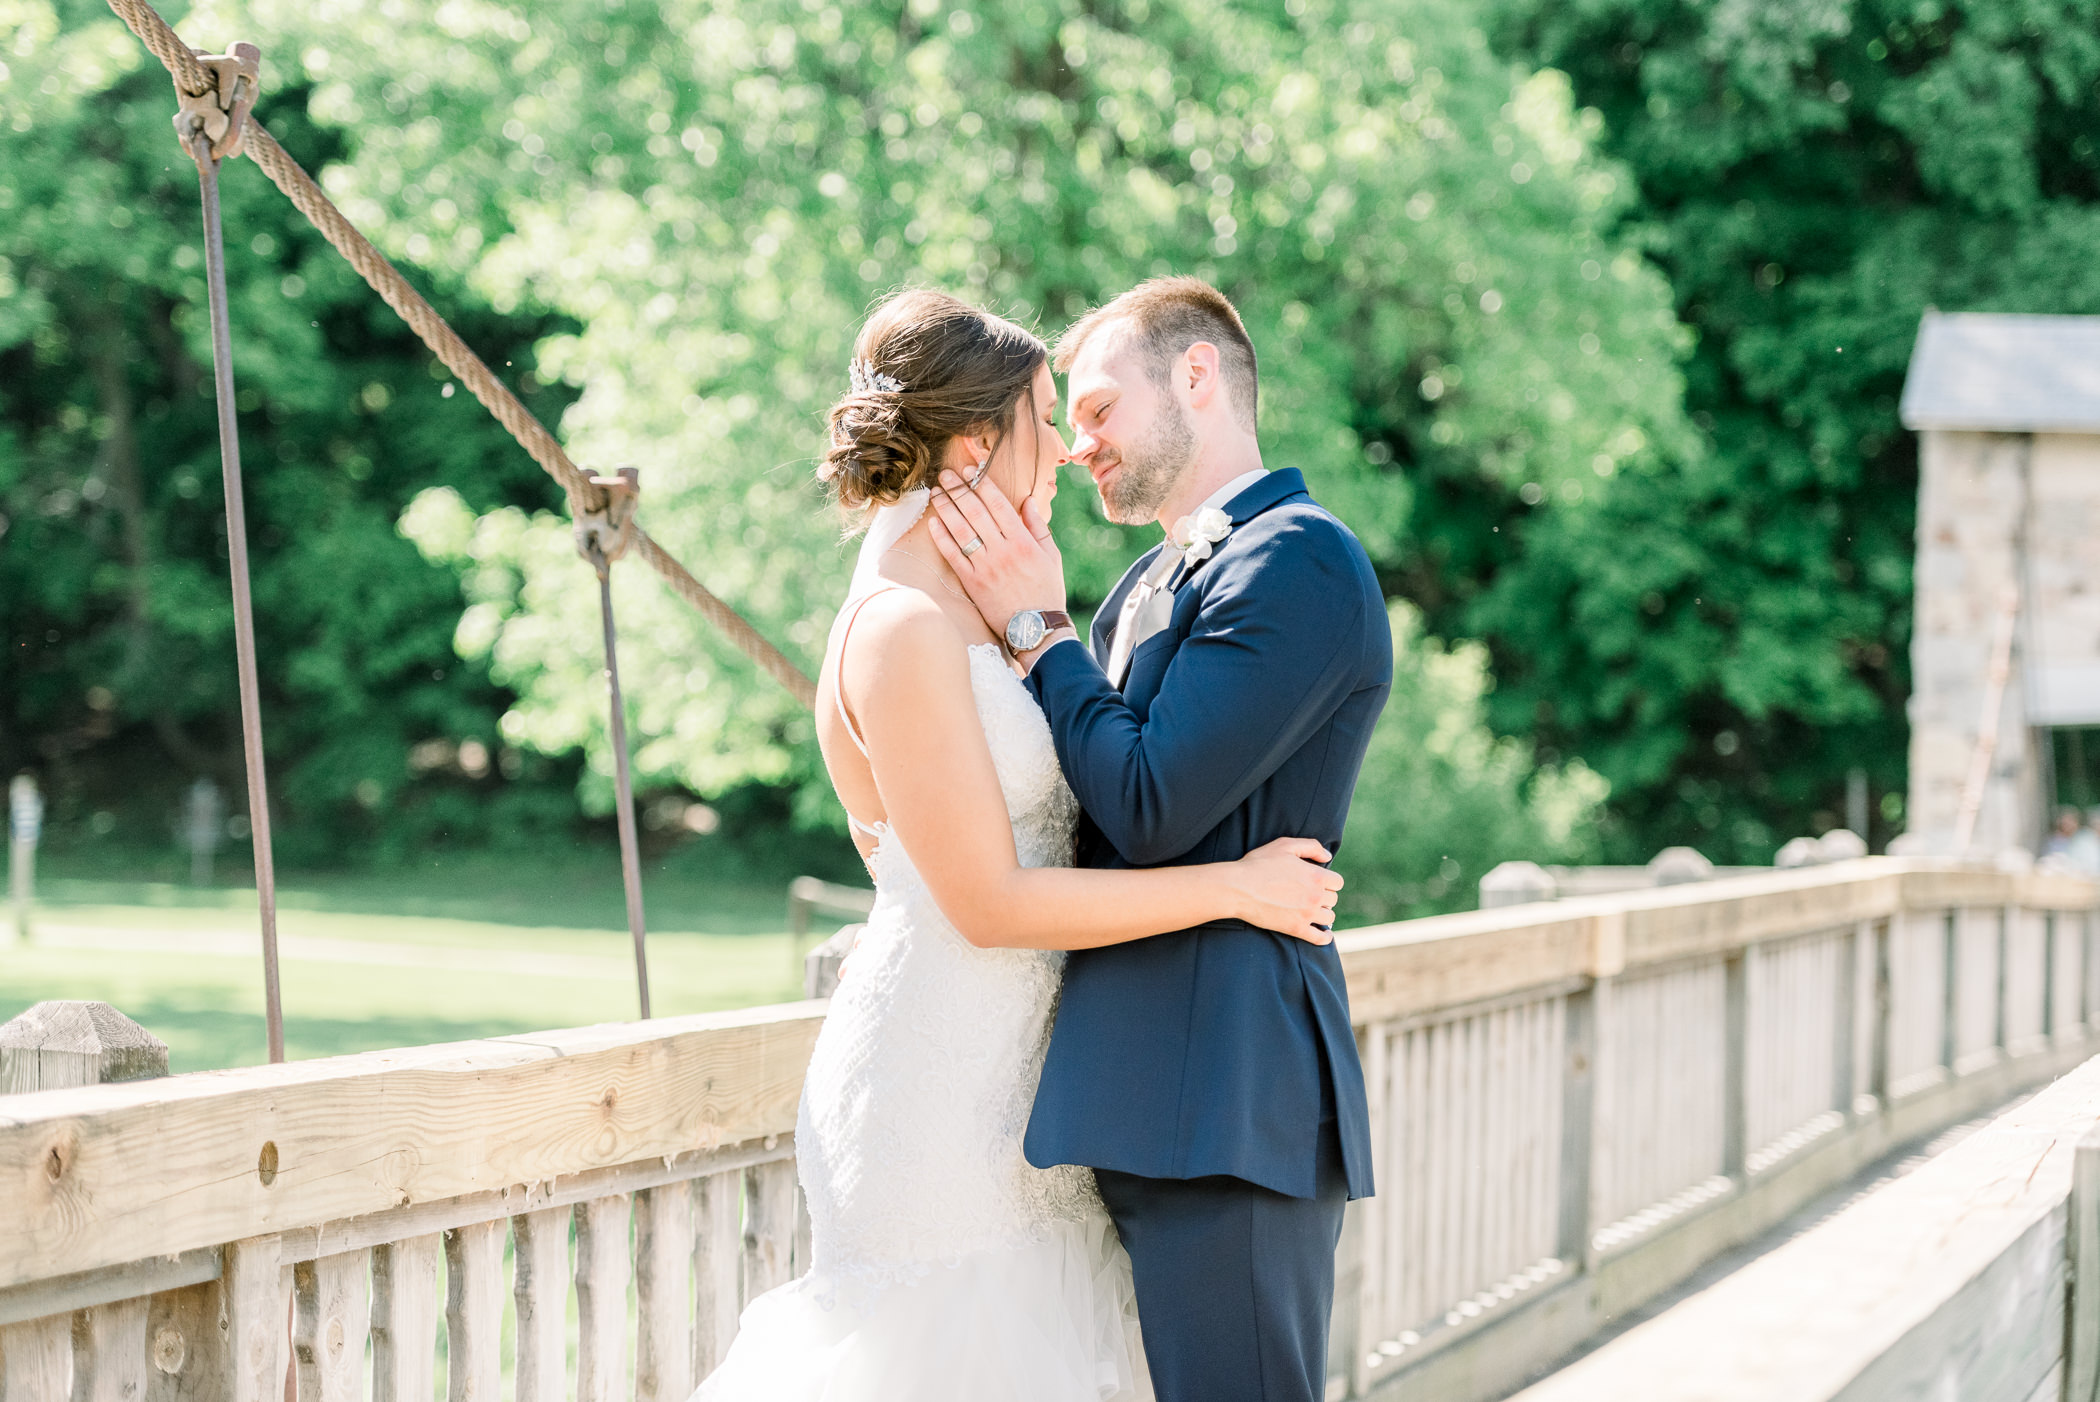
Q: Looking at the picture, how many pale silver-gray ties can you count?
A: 1